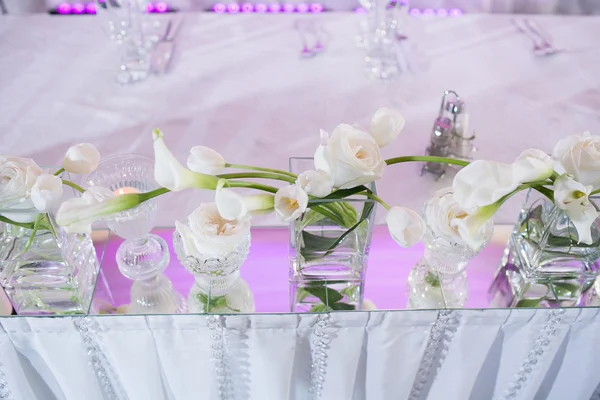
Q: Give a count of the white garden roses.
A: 5